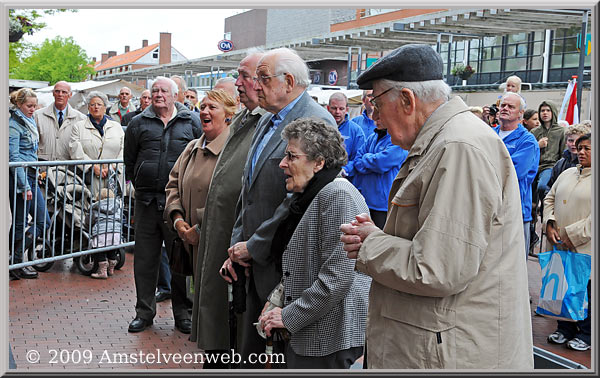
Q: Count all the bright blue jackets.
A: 4